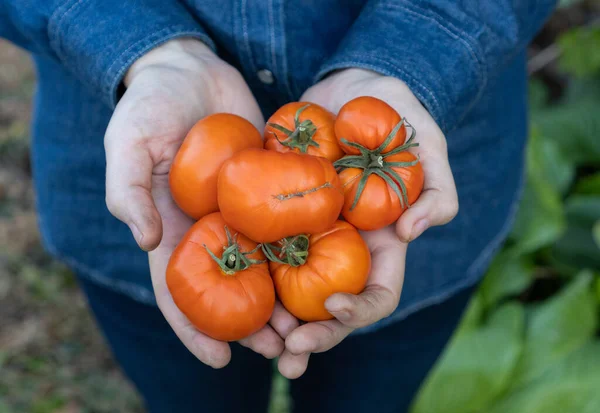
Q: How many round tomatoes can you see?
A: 6